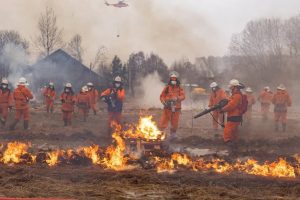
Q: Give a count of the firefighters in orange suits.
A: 13